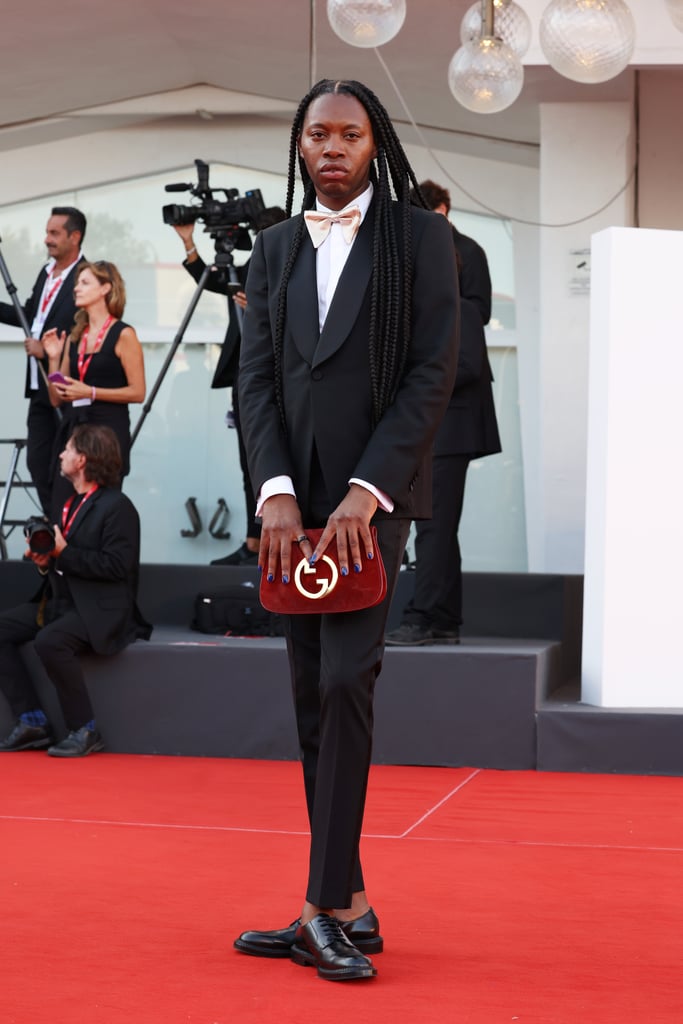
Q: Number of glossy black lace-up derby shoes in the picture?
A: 2